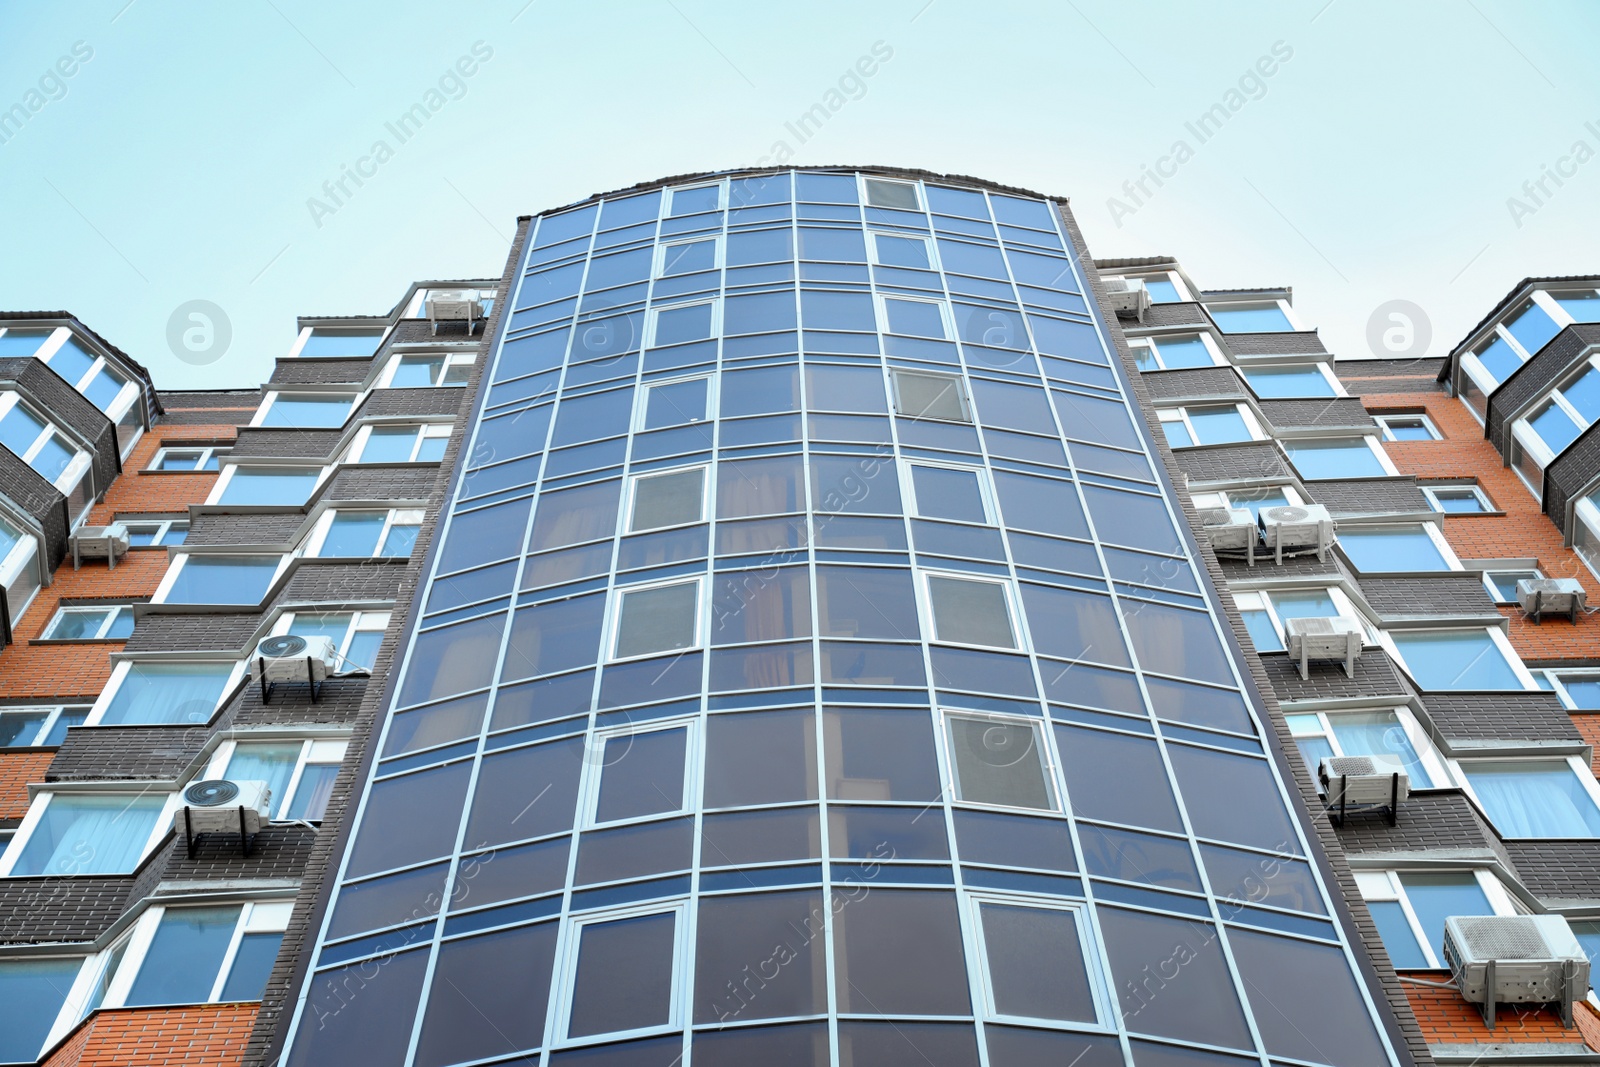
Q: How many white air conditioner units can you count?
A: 11